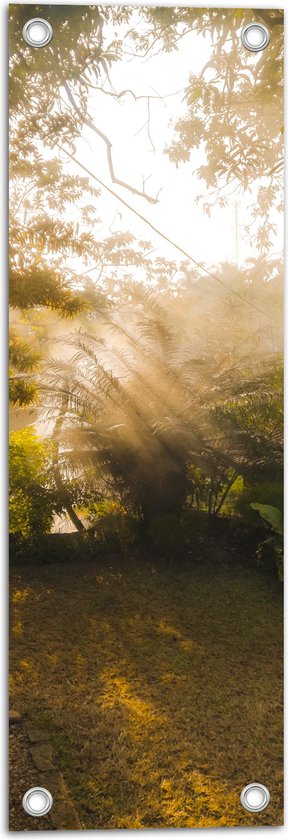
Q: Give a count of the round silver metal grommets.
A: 4